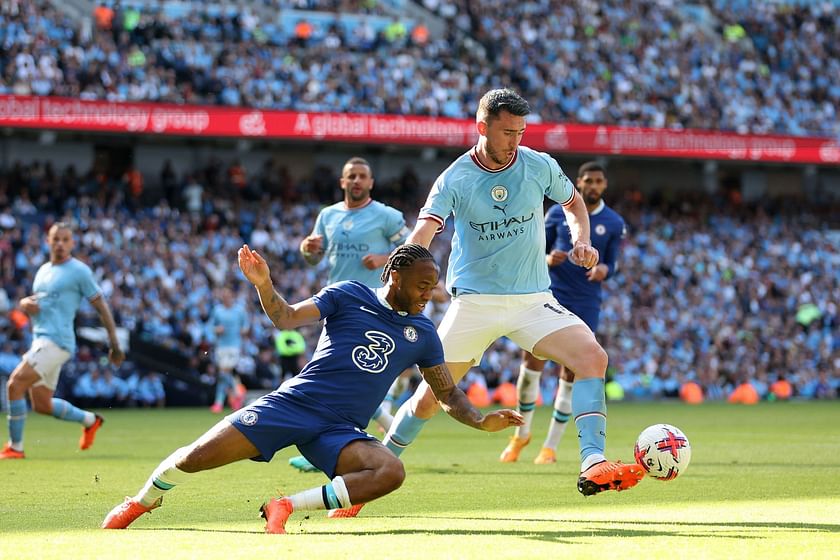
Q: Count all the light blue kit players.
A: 4